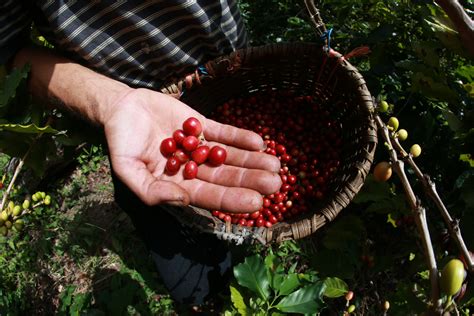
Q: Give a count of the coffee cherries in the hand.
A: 9